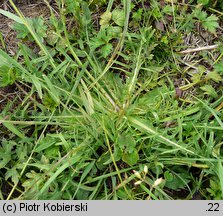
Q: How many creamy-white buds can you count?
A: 4